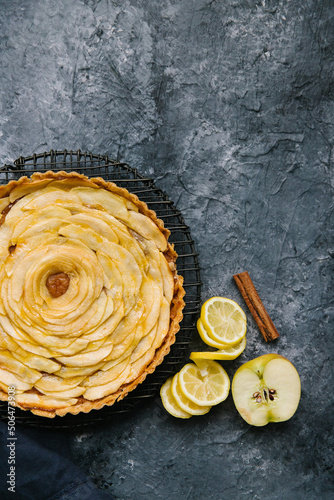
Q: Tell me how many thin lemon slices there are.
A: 6